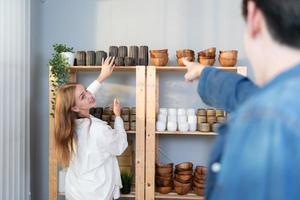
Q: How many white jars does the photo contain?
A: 12